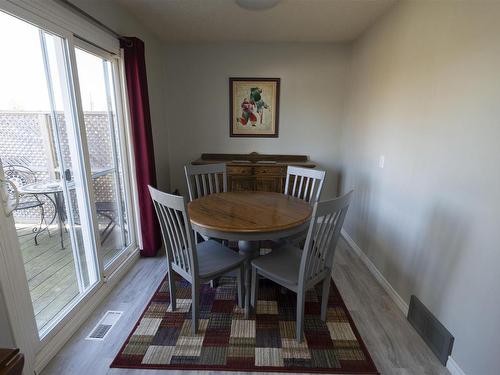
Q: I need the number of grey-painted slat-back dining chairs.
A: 4